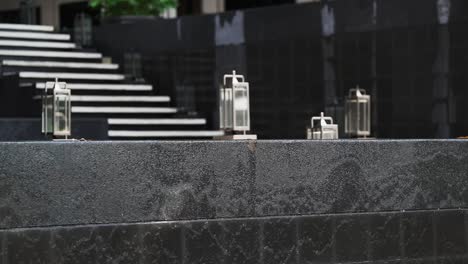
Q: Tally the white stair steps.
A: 11